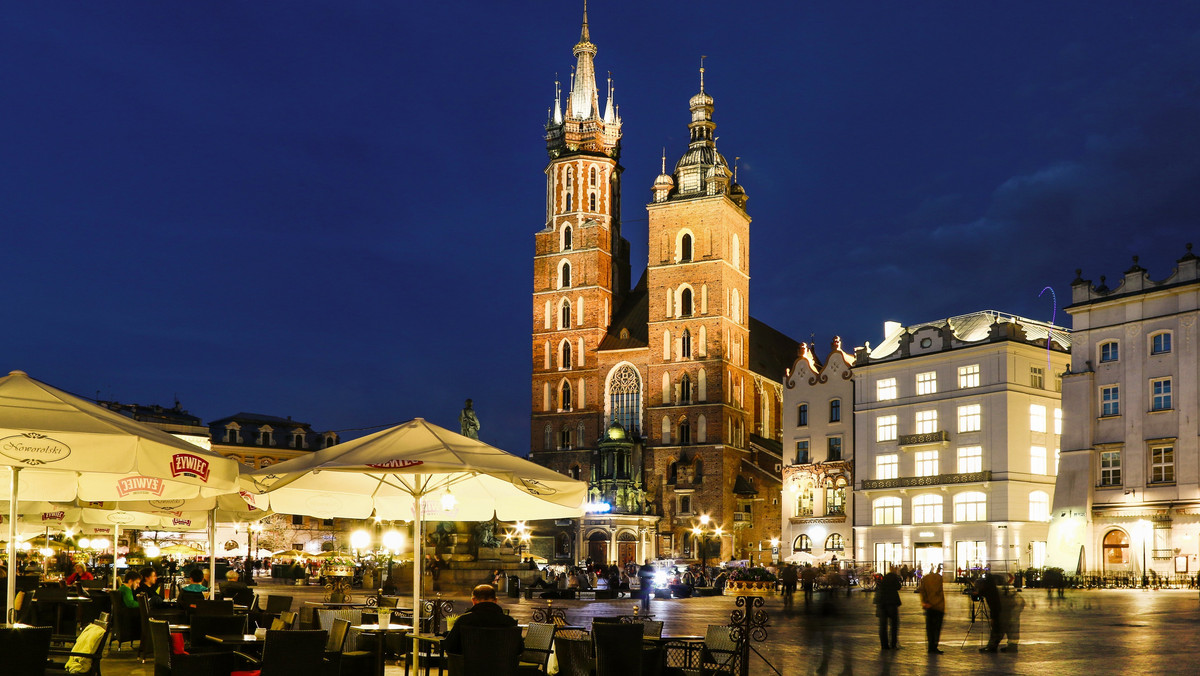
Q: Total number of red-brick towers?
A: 2